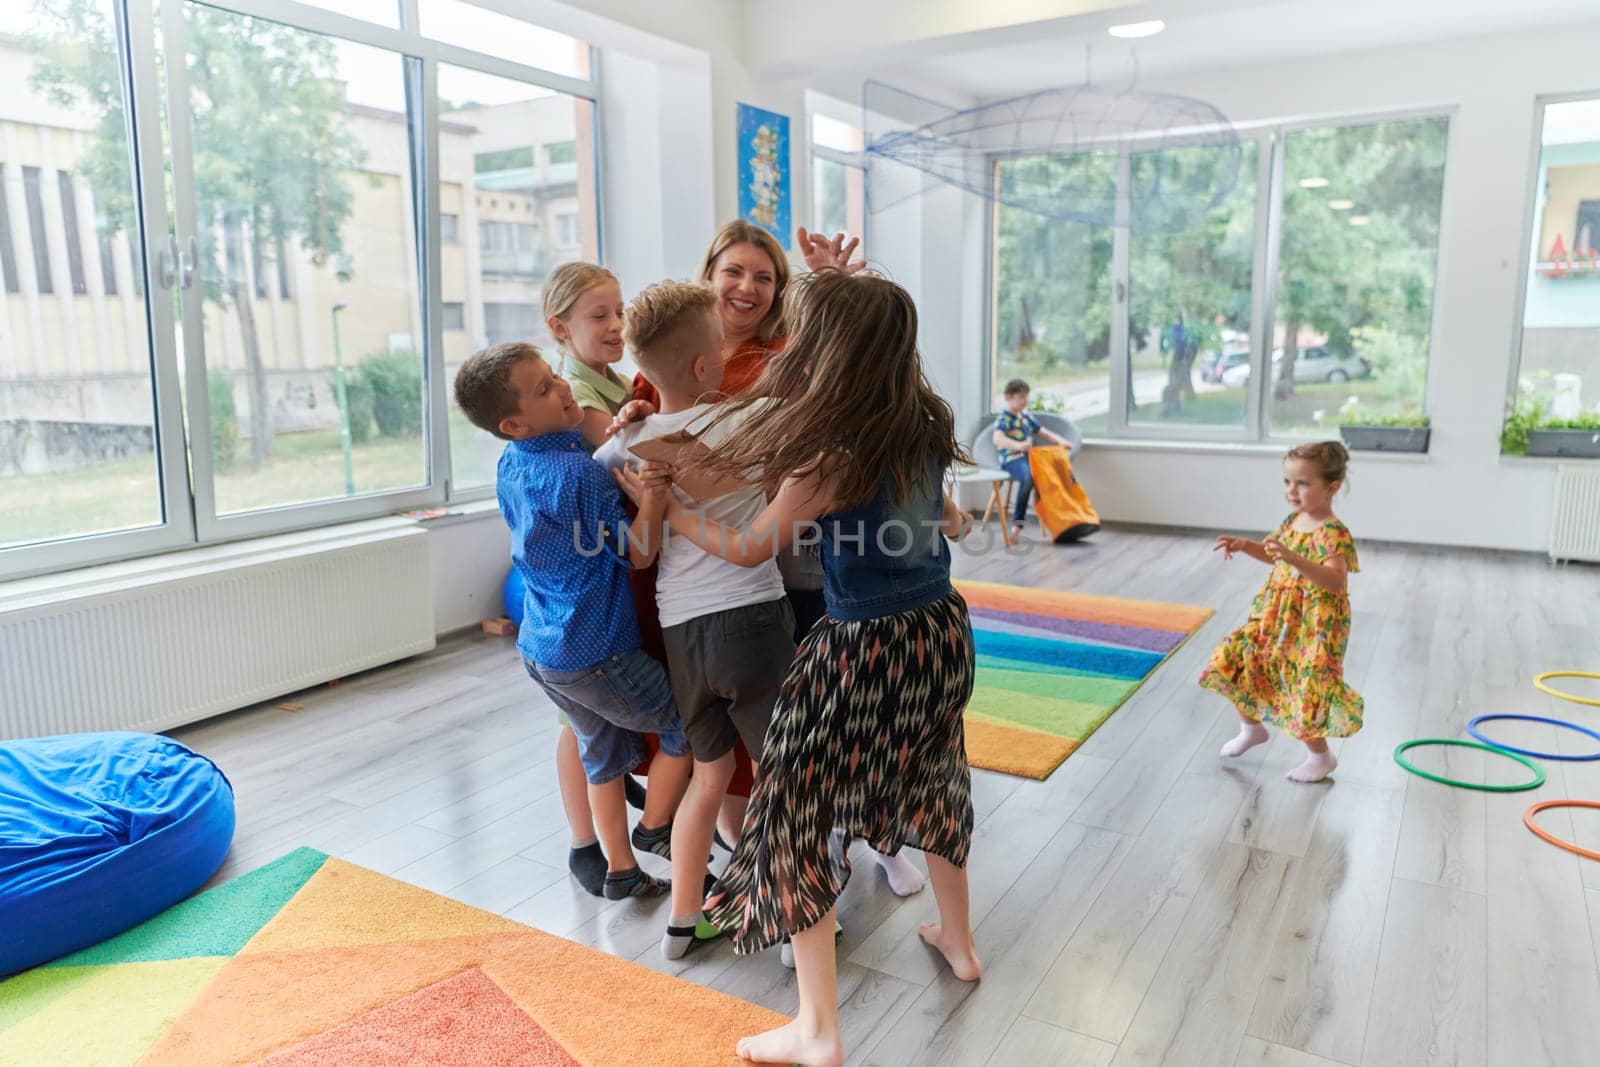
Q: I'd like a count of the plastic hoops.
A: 4